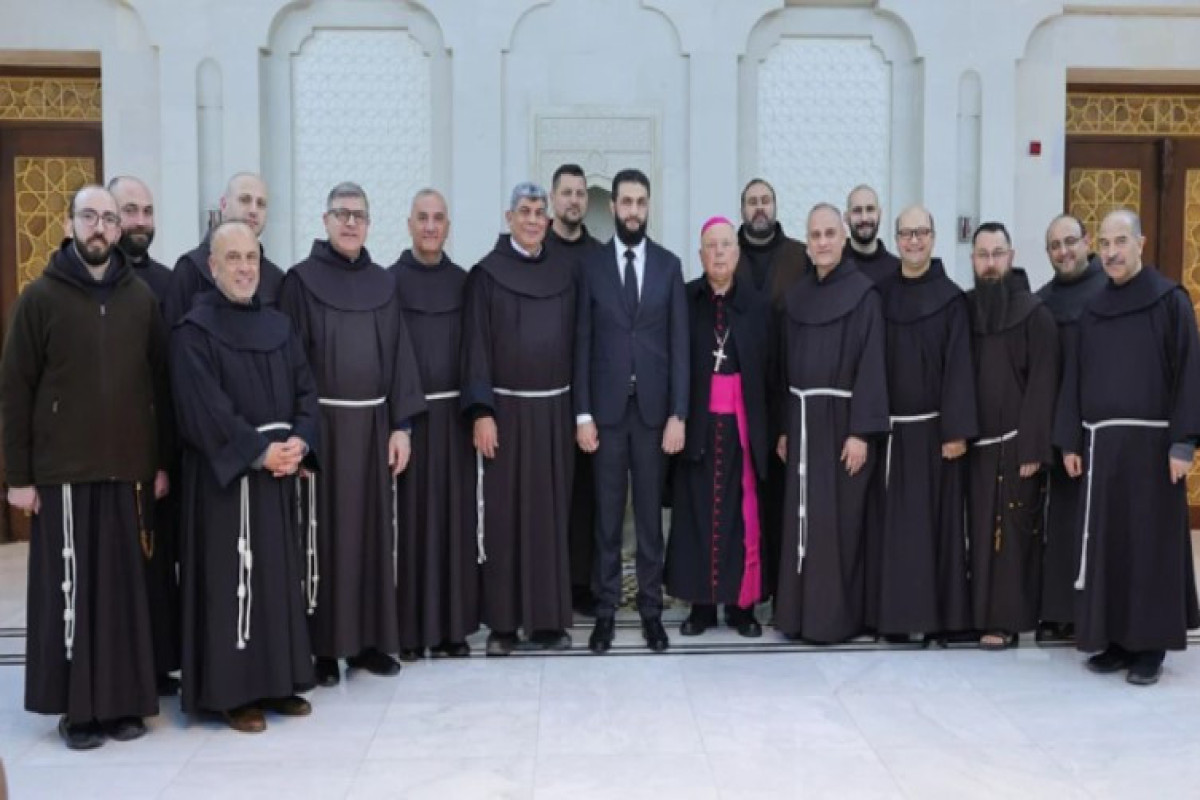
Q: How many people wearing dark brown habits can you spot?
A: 15